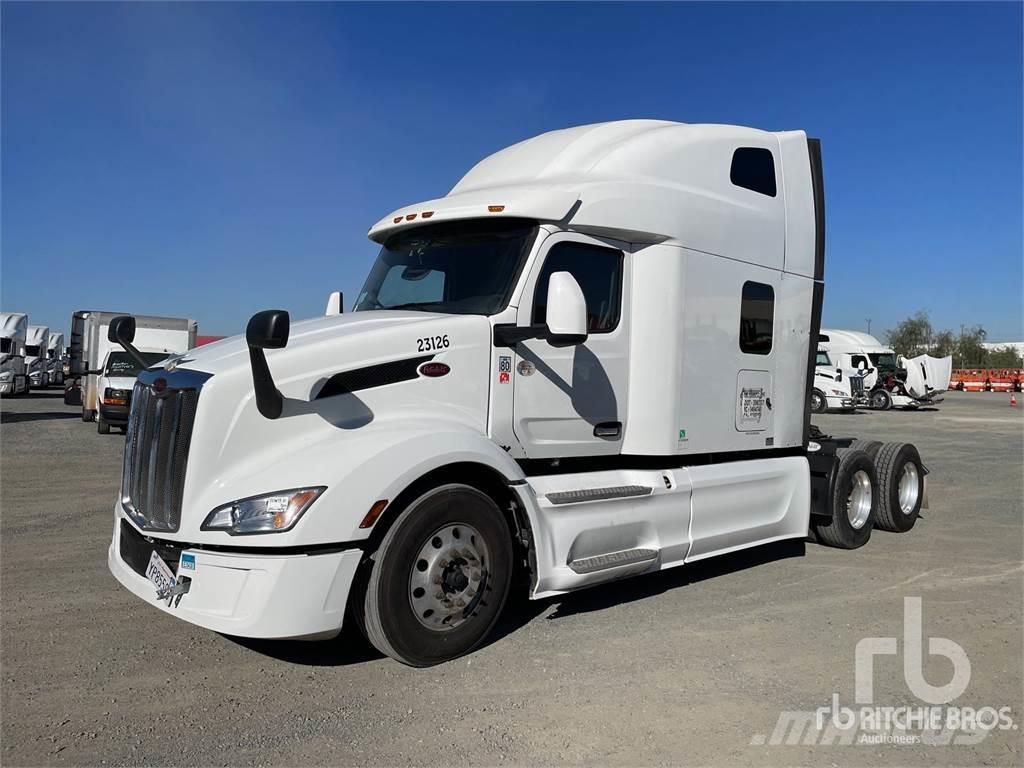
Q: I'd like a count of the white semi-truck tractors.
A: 6